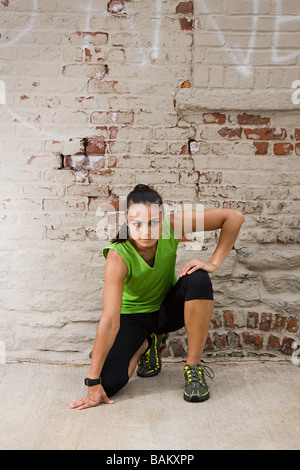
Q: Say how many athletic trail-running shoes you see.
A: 2